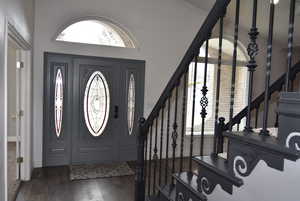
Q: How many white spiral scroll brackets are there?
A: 4